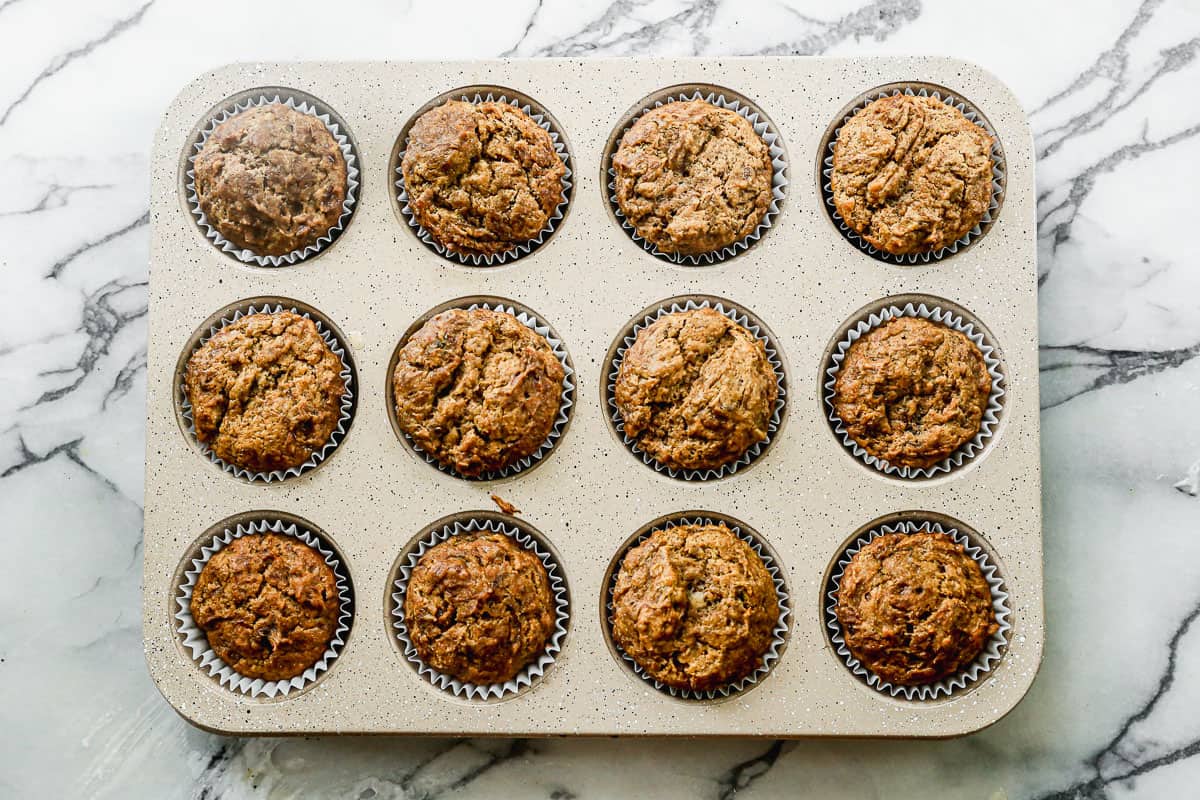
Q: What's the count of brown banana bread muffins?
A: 12